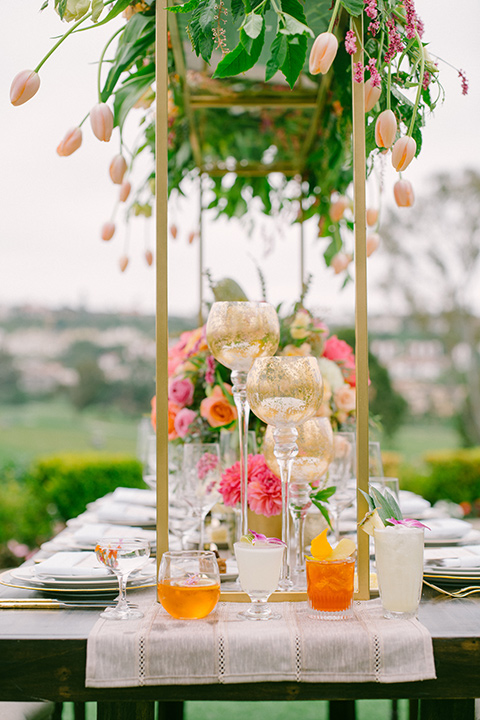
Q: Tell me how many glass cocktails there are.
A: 5